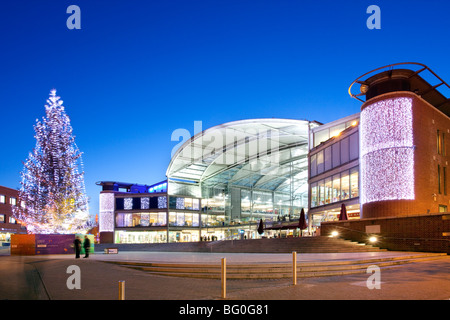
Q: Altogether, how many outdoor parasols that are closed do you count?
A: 3